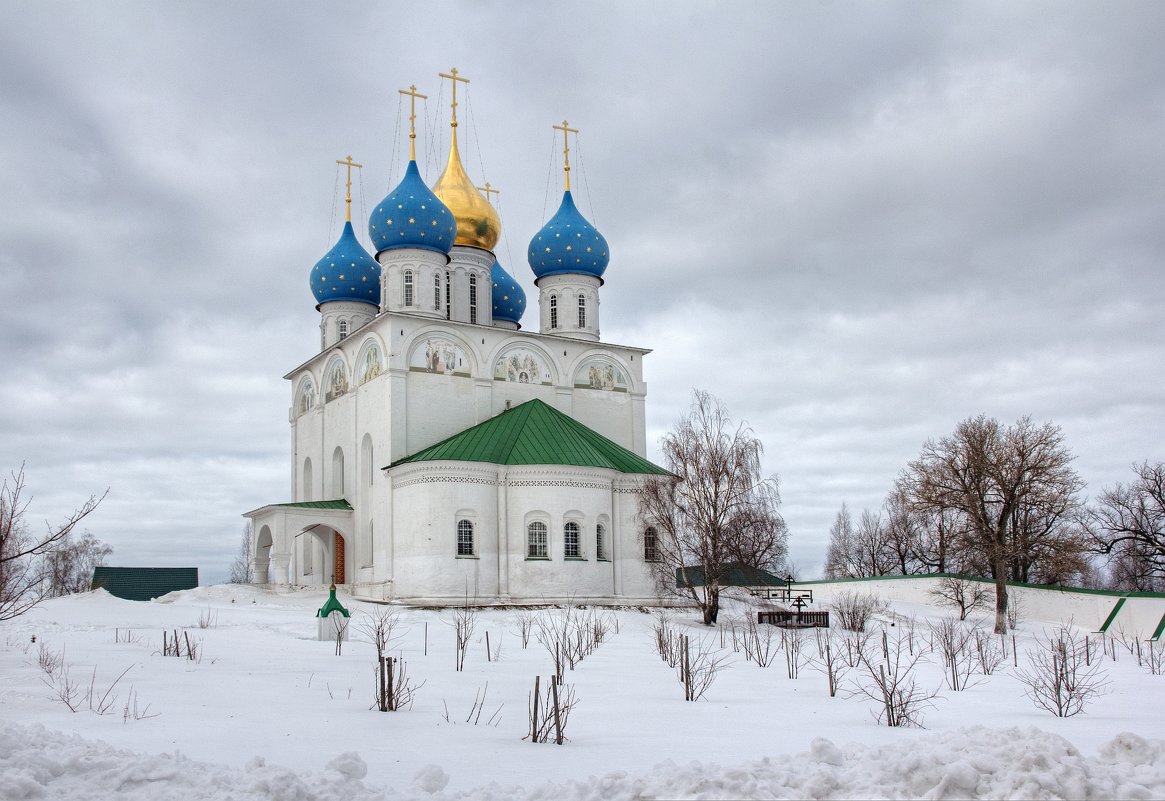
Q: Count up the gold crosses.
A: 5